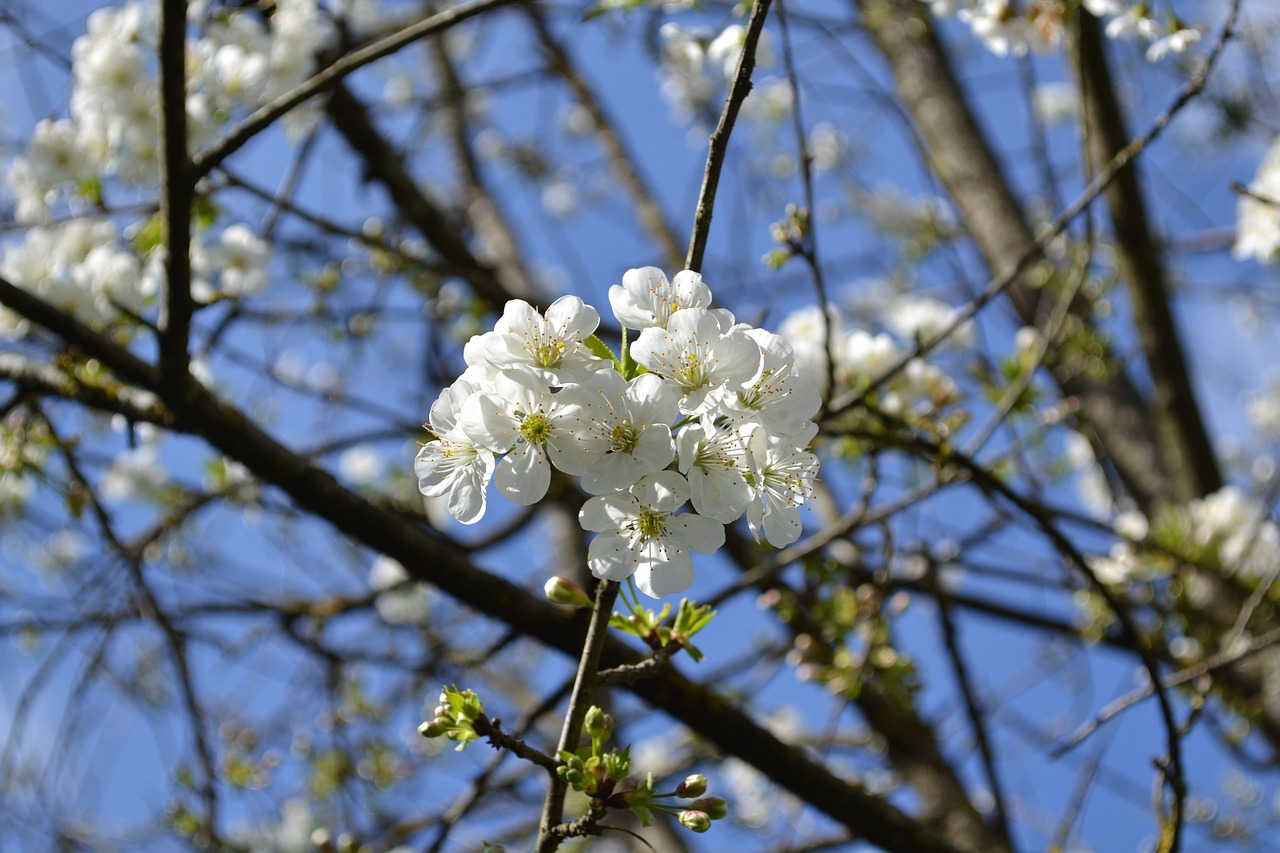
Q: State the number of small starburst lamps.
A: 0